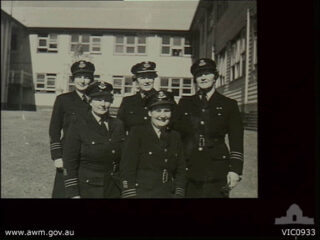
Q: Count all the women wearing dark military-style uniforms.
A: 5